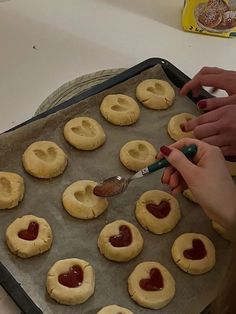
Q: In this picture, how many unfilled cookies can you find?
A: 8